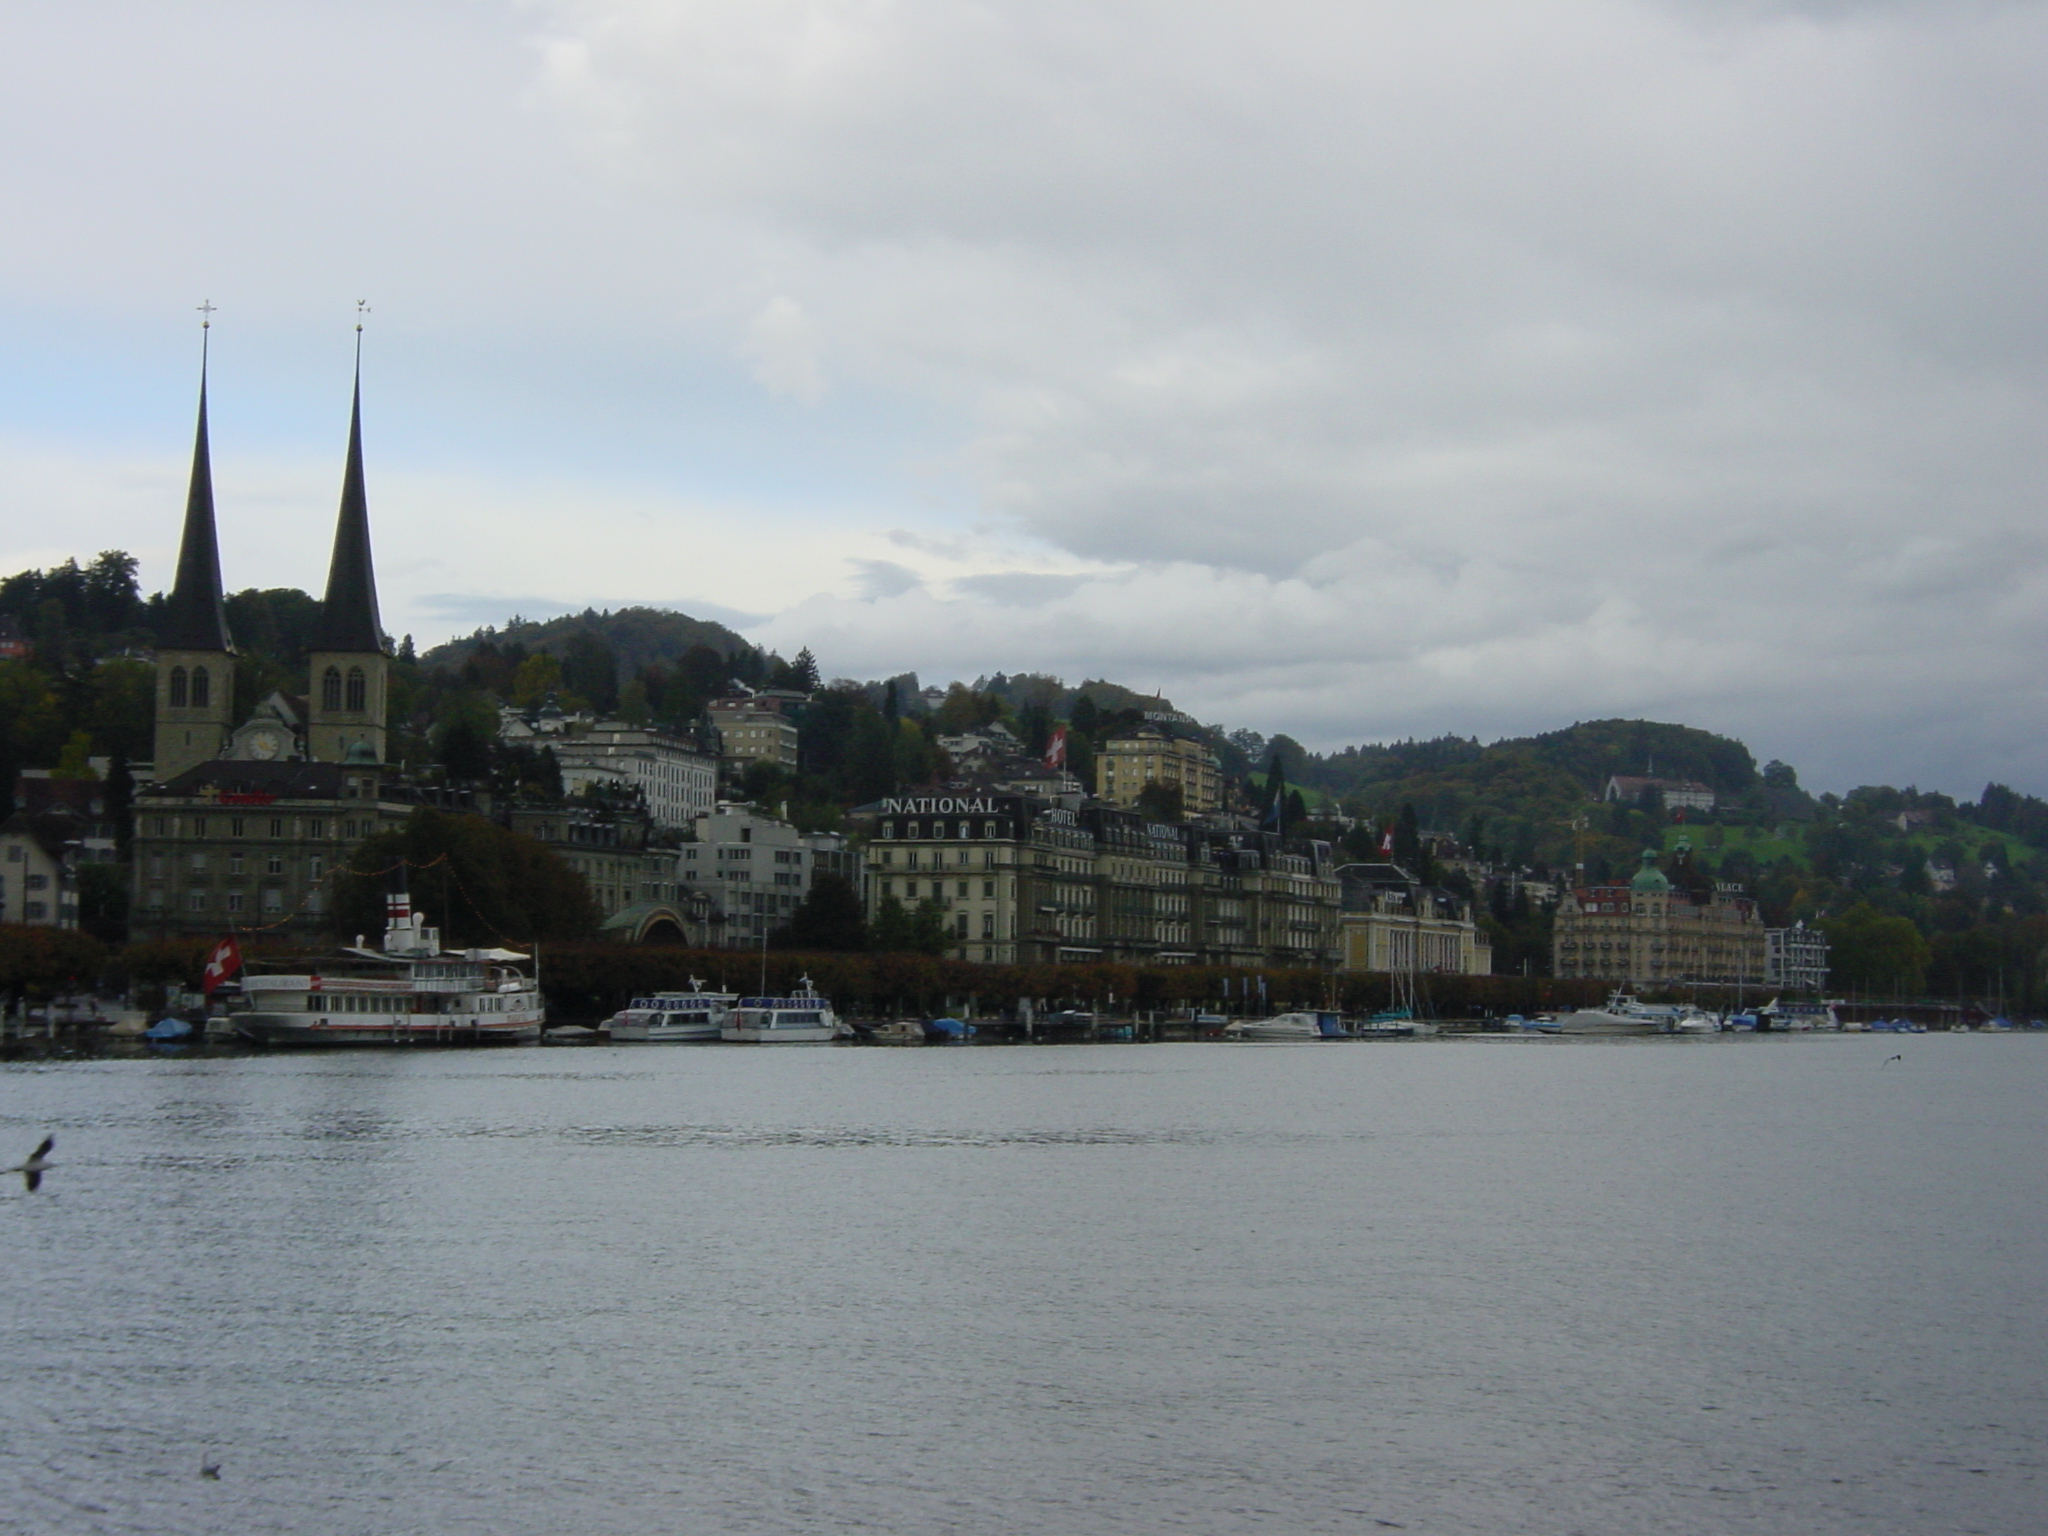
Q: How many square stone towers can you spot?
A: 2